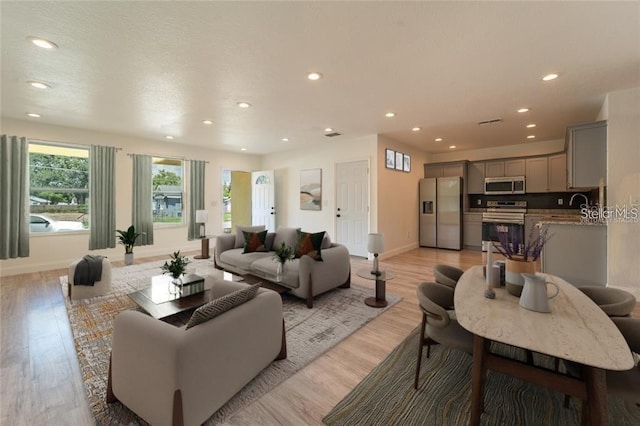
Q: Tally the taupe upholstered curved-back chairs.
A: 4